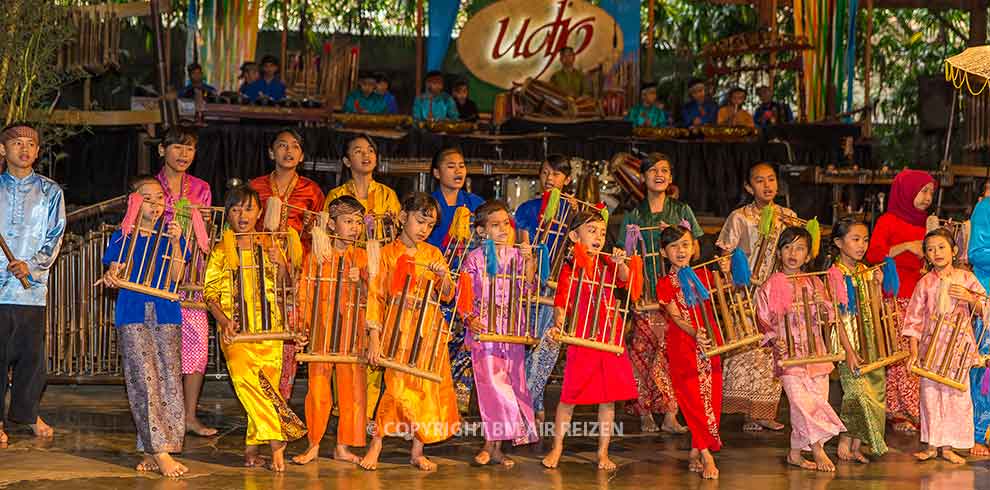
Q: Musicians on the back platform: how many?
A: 12